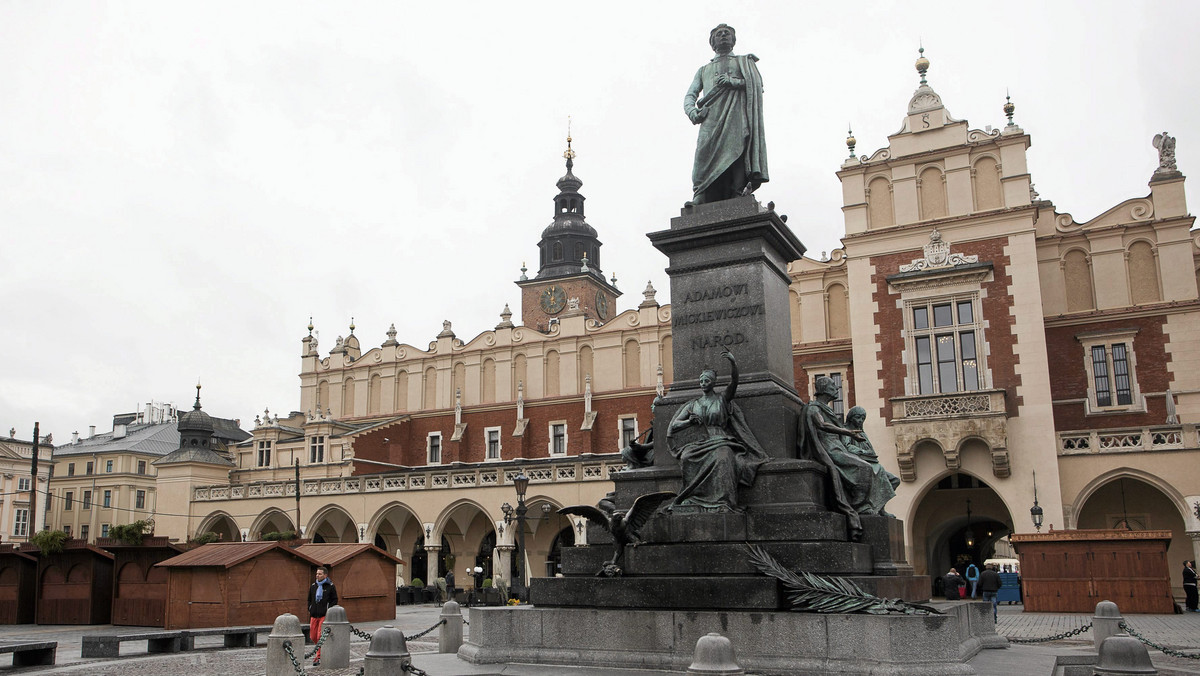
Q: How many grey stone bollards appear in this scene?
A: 7